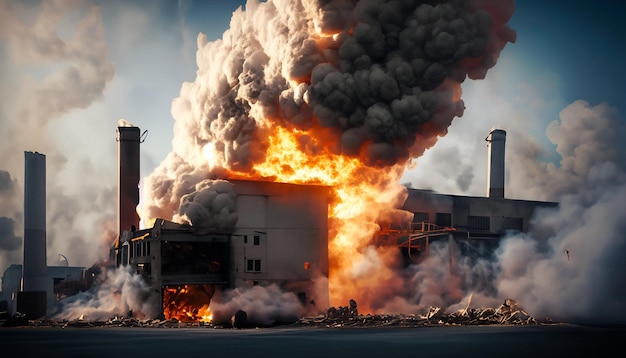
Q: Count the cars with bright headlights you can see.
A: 0